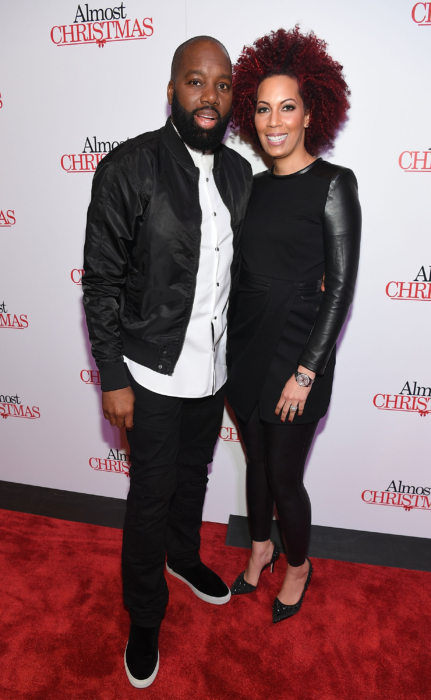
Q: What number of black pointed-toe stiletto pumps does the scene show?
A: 2